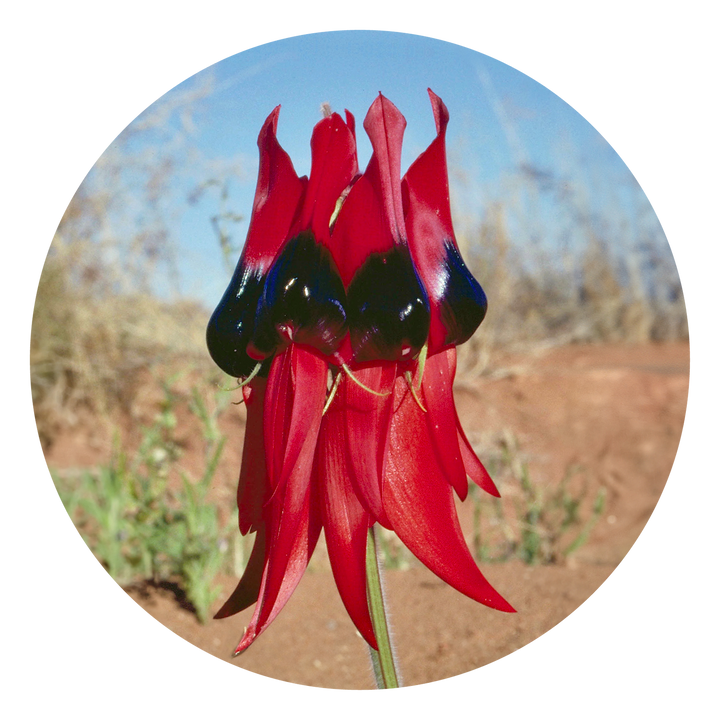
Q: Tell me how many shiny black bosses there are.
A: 4